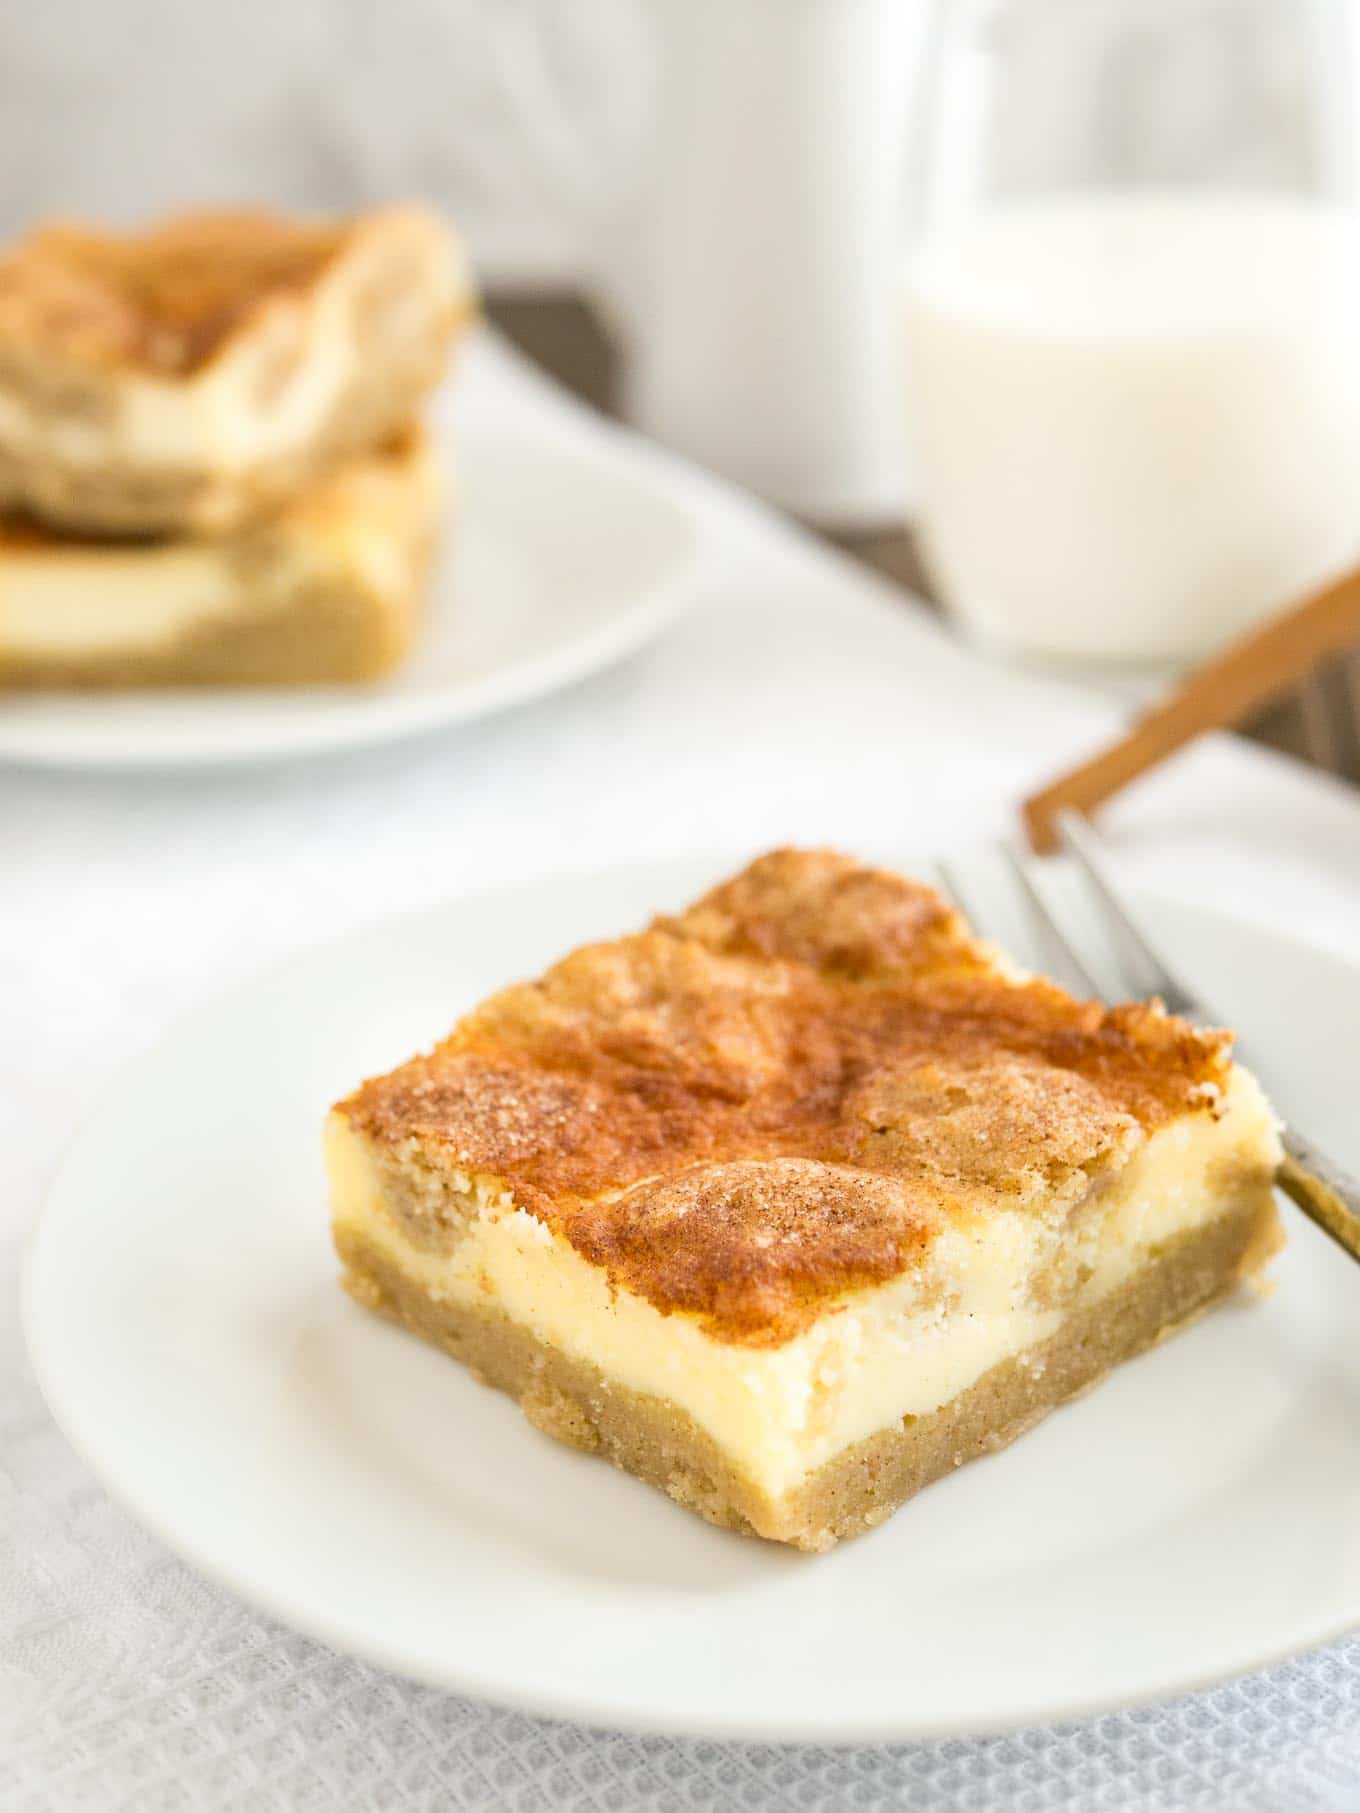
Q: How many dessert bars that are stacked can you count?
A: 2